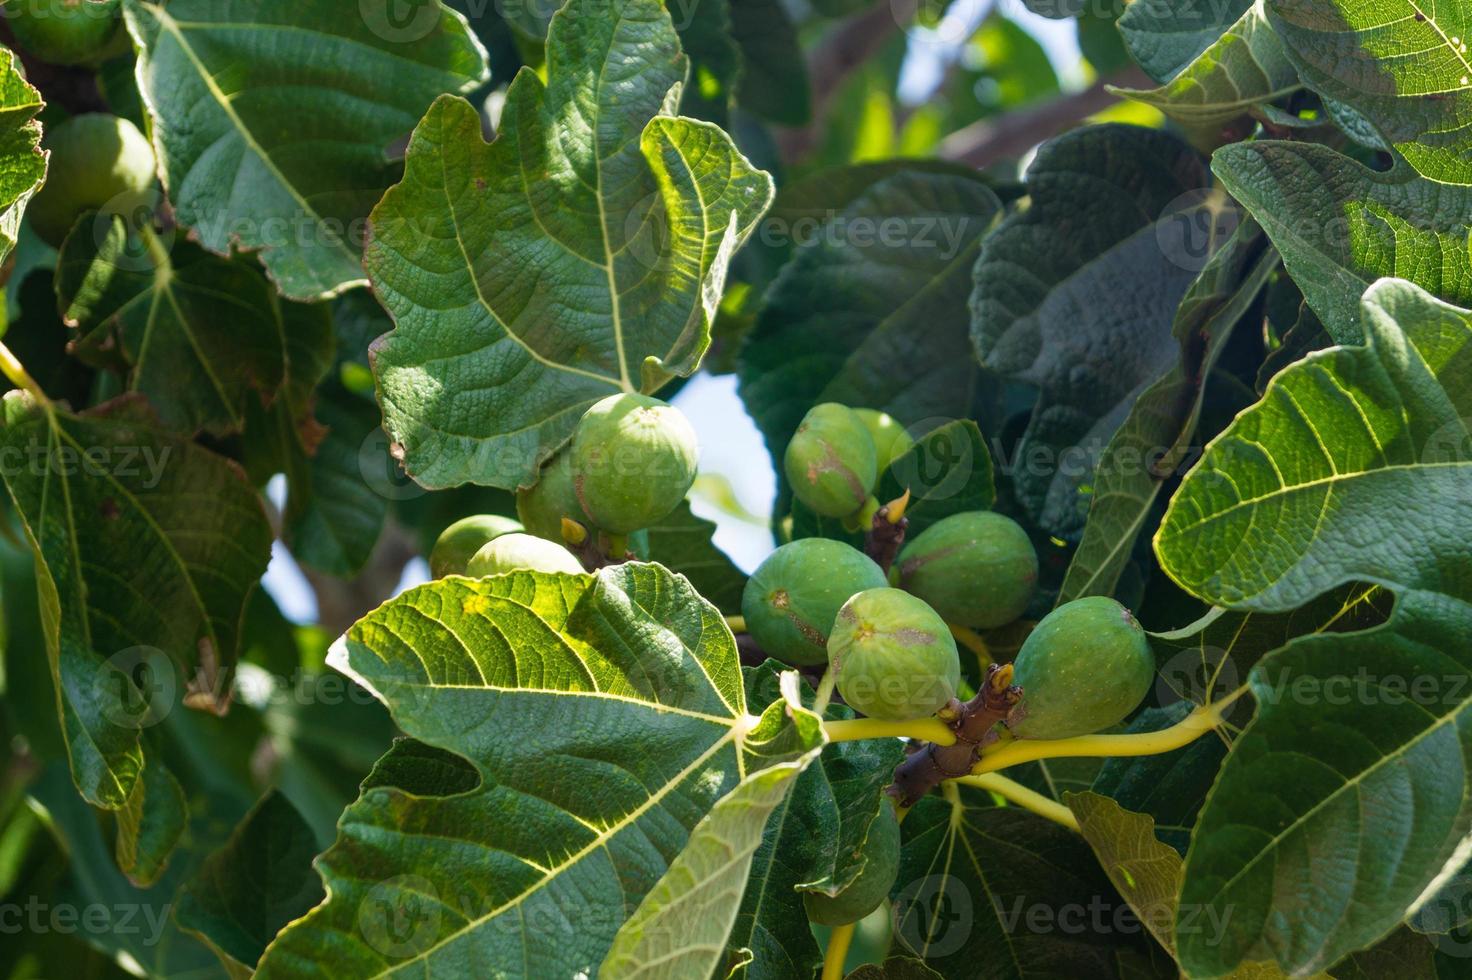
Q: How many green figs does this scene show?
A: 13